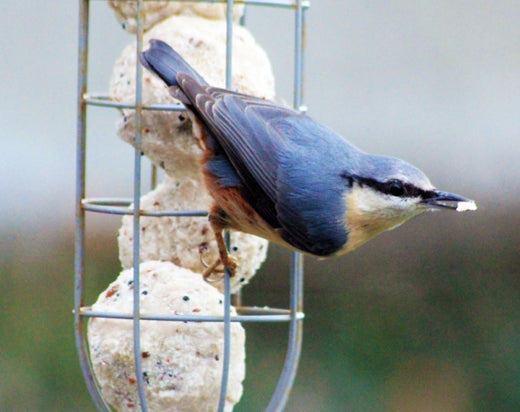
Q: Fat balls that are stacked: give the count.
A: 4